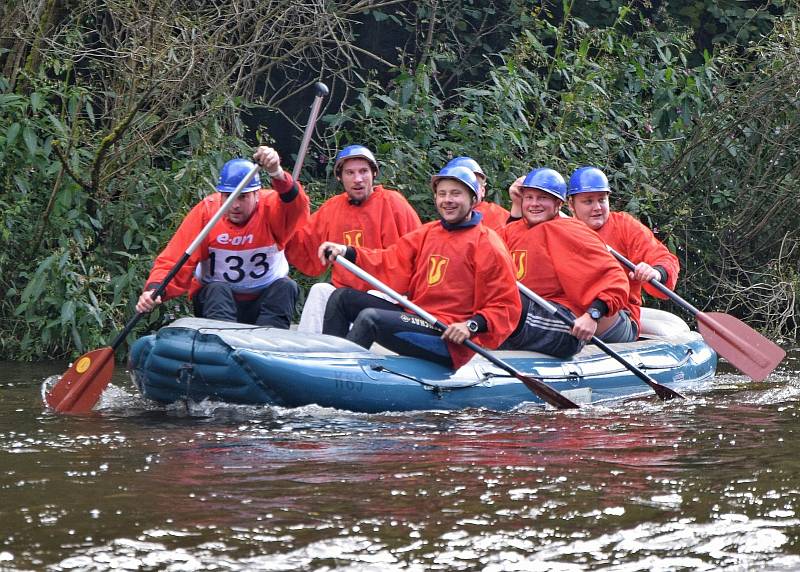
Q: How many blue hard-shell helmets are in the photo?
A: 6